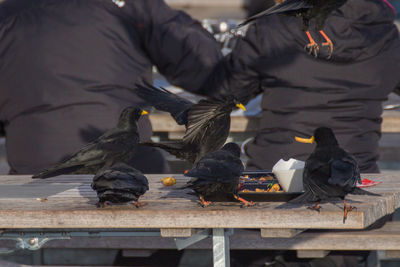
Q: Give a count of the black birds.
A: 6